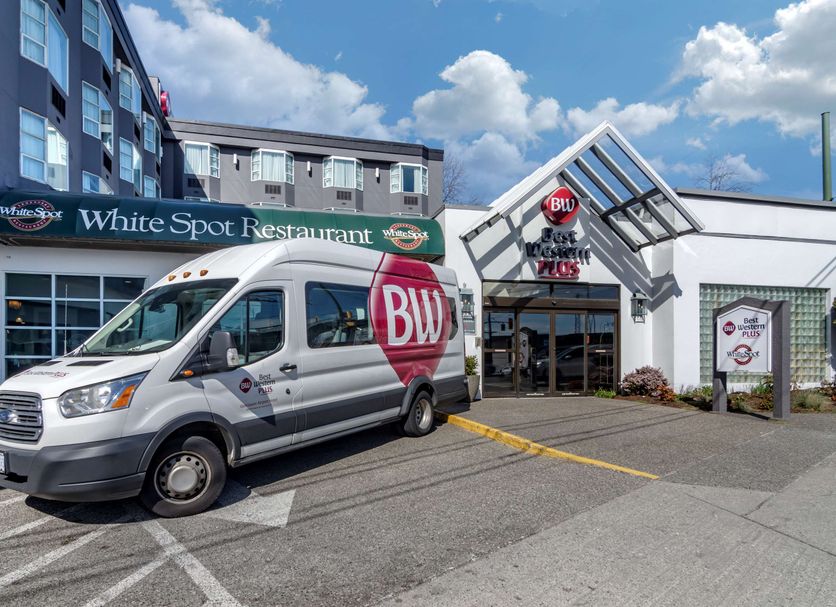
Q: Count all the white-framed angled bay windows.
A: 13